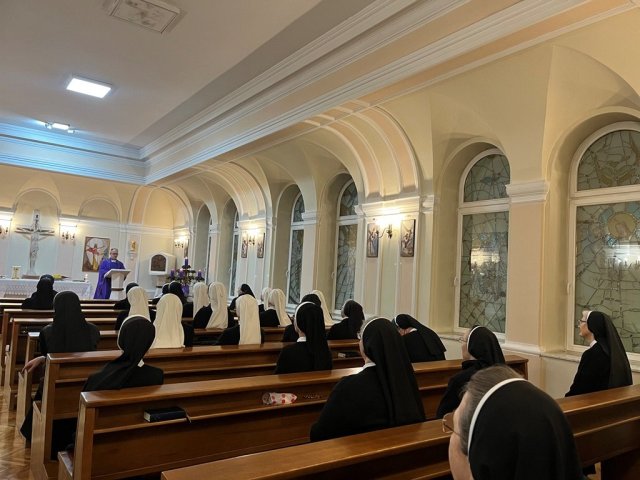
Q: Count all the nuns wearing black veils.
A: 15